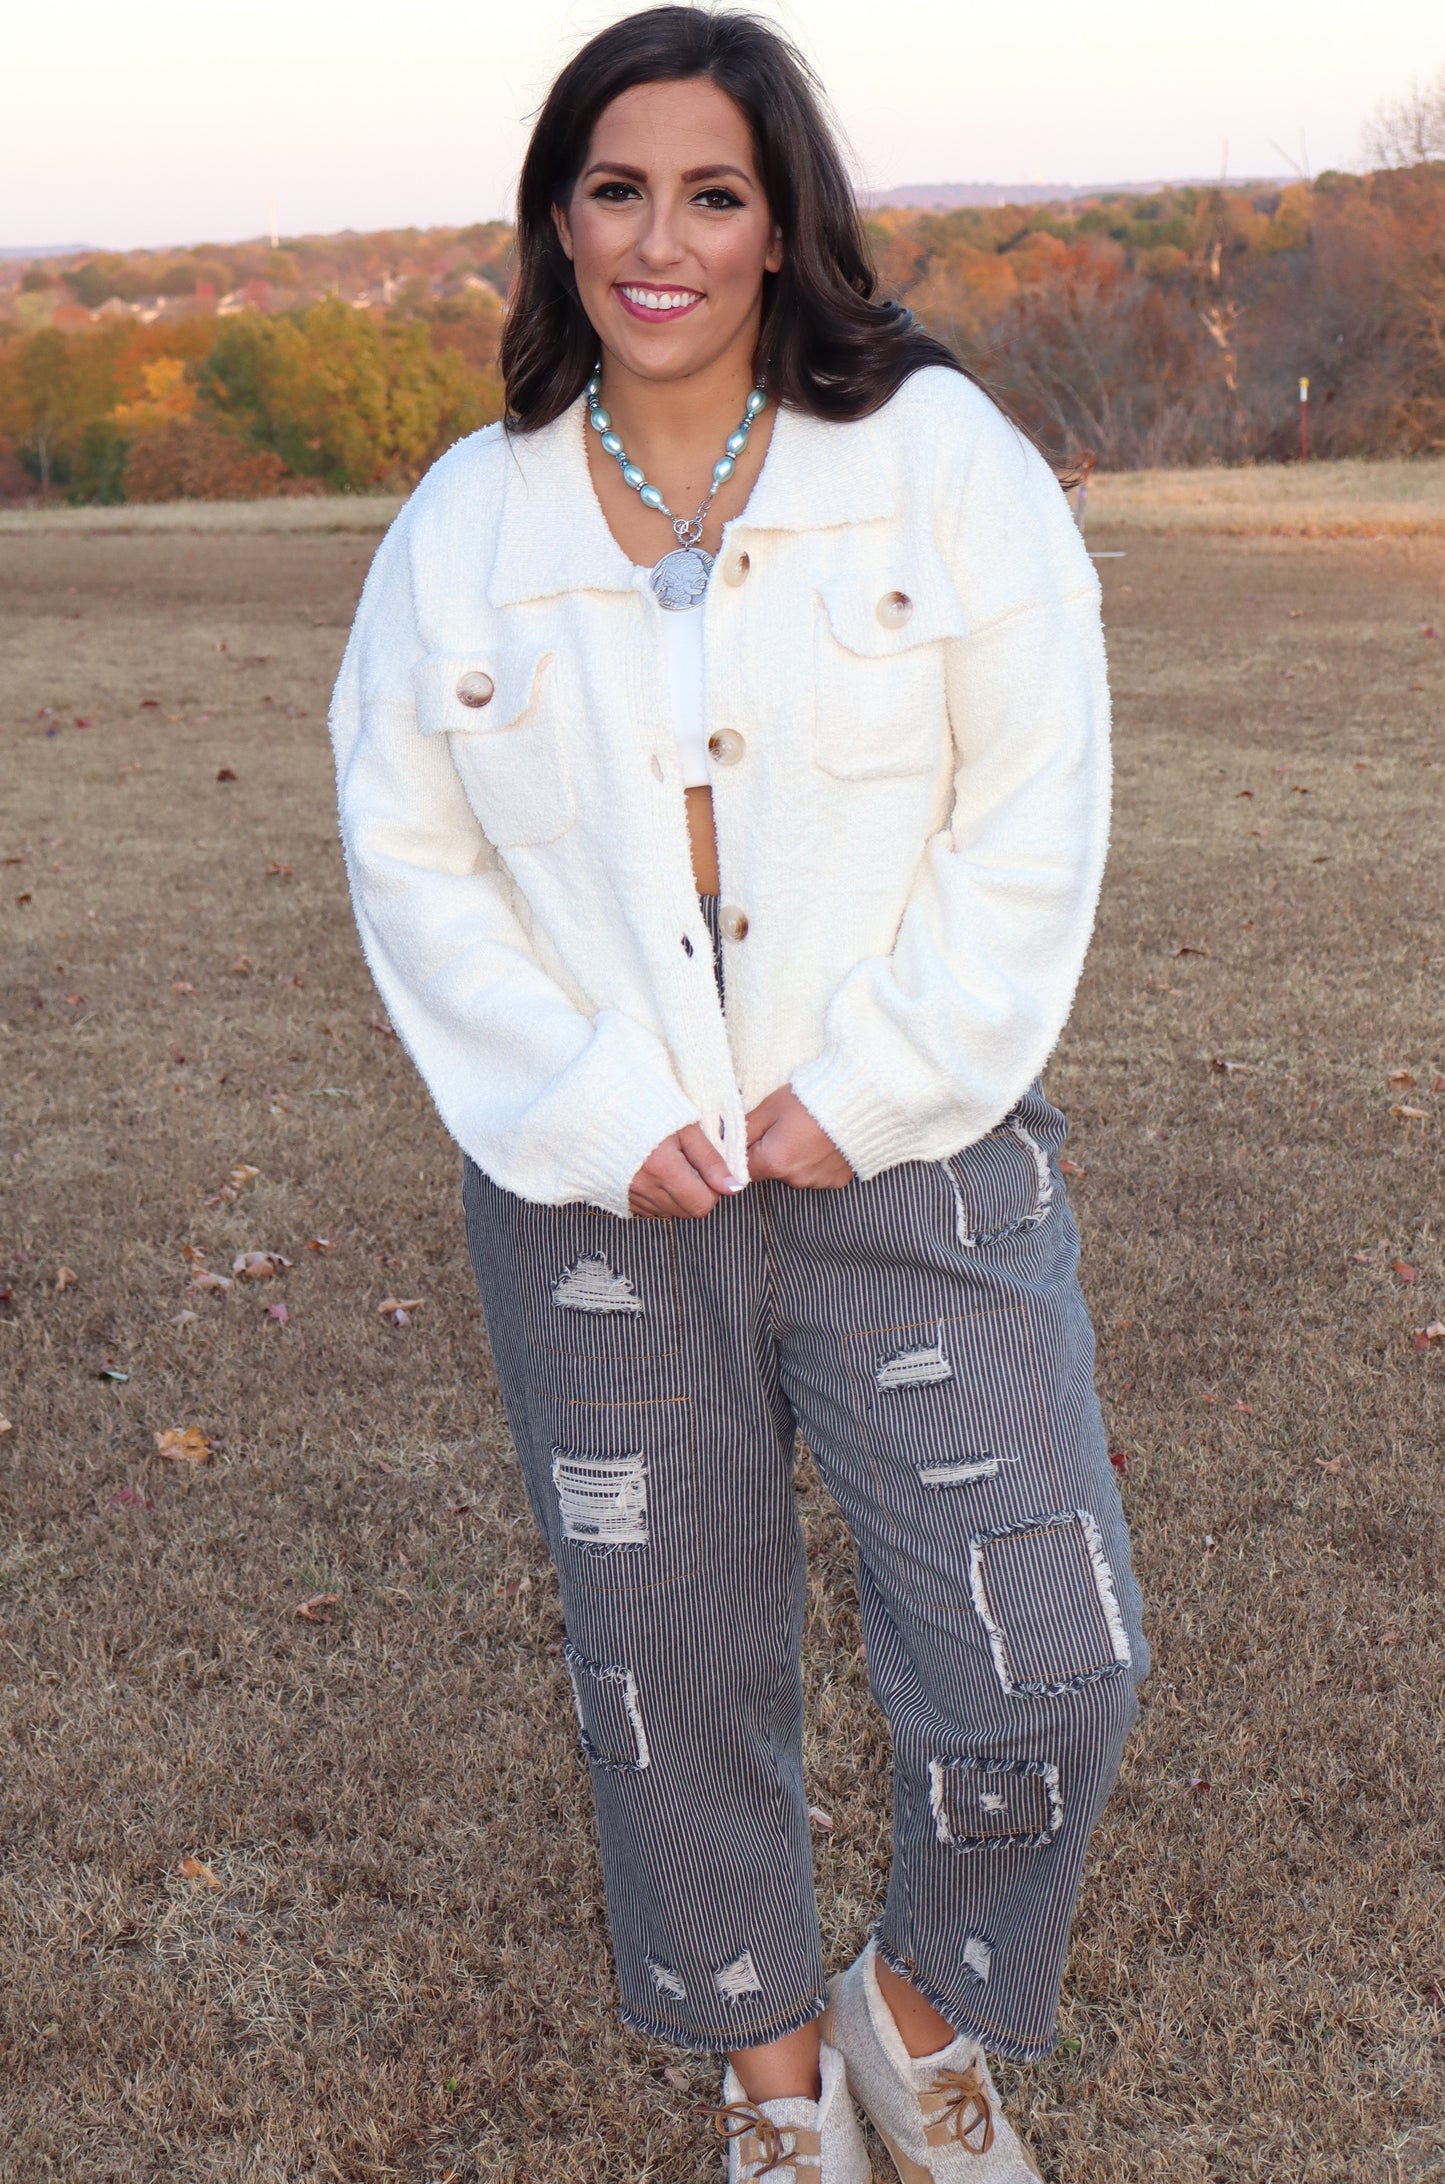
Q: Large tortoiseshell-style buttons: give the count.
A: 5